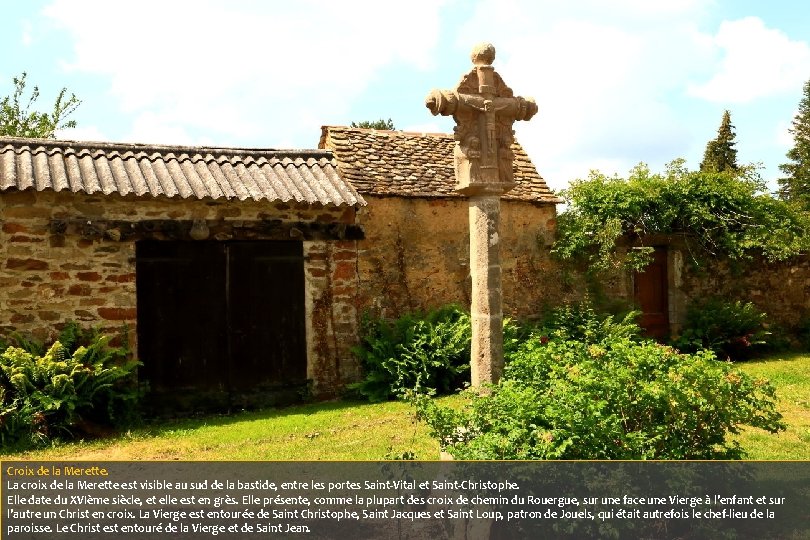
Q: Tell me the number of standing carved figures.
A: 2